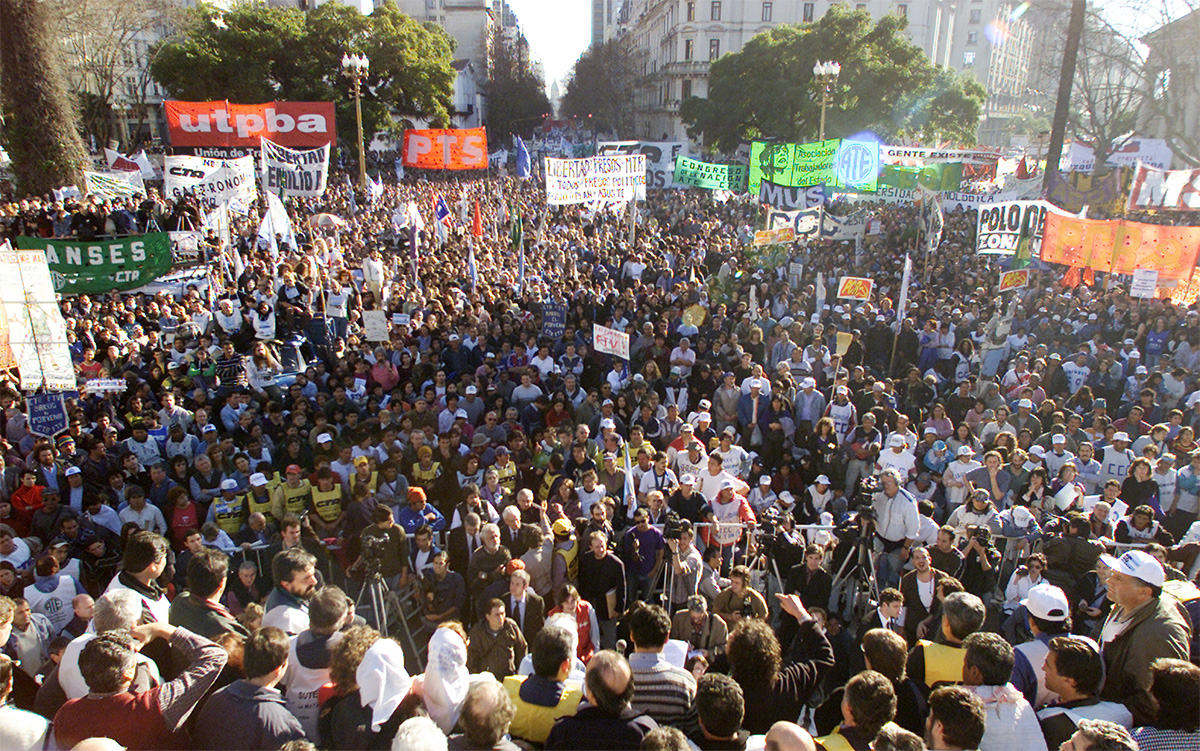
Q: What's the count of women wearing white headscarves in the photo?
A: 2